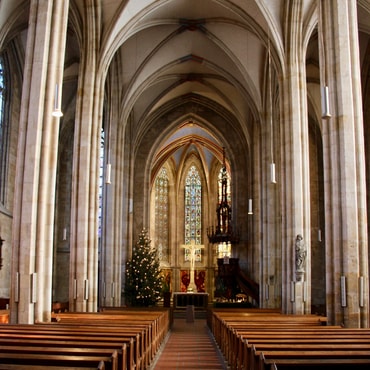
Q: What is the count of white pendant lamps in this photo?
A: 8